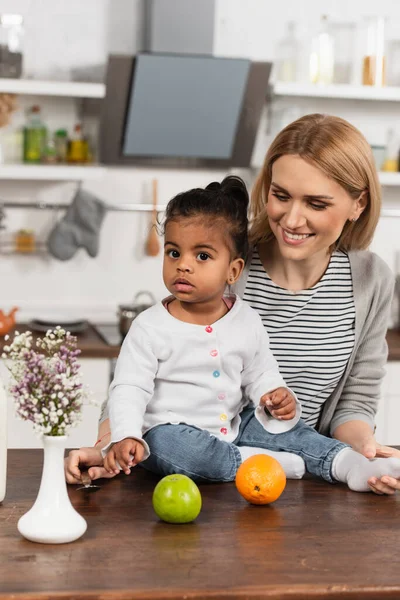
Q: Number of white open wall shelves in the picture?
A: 4